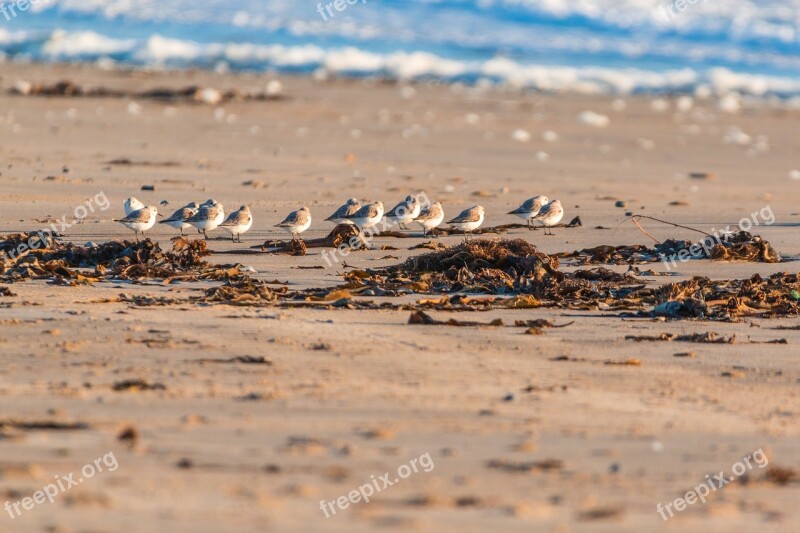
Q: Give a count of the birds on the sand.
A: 14